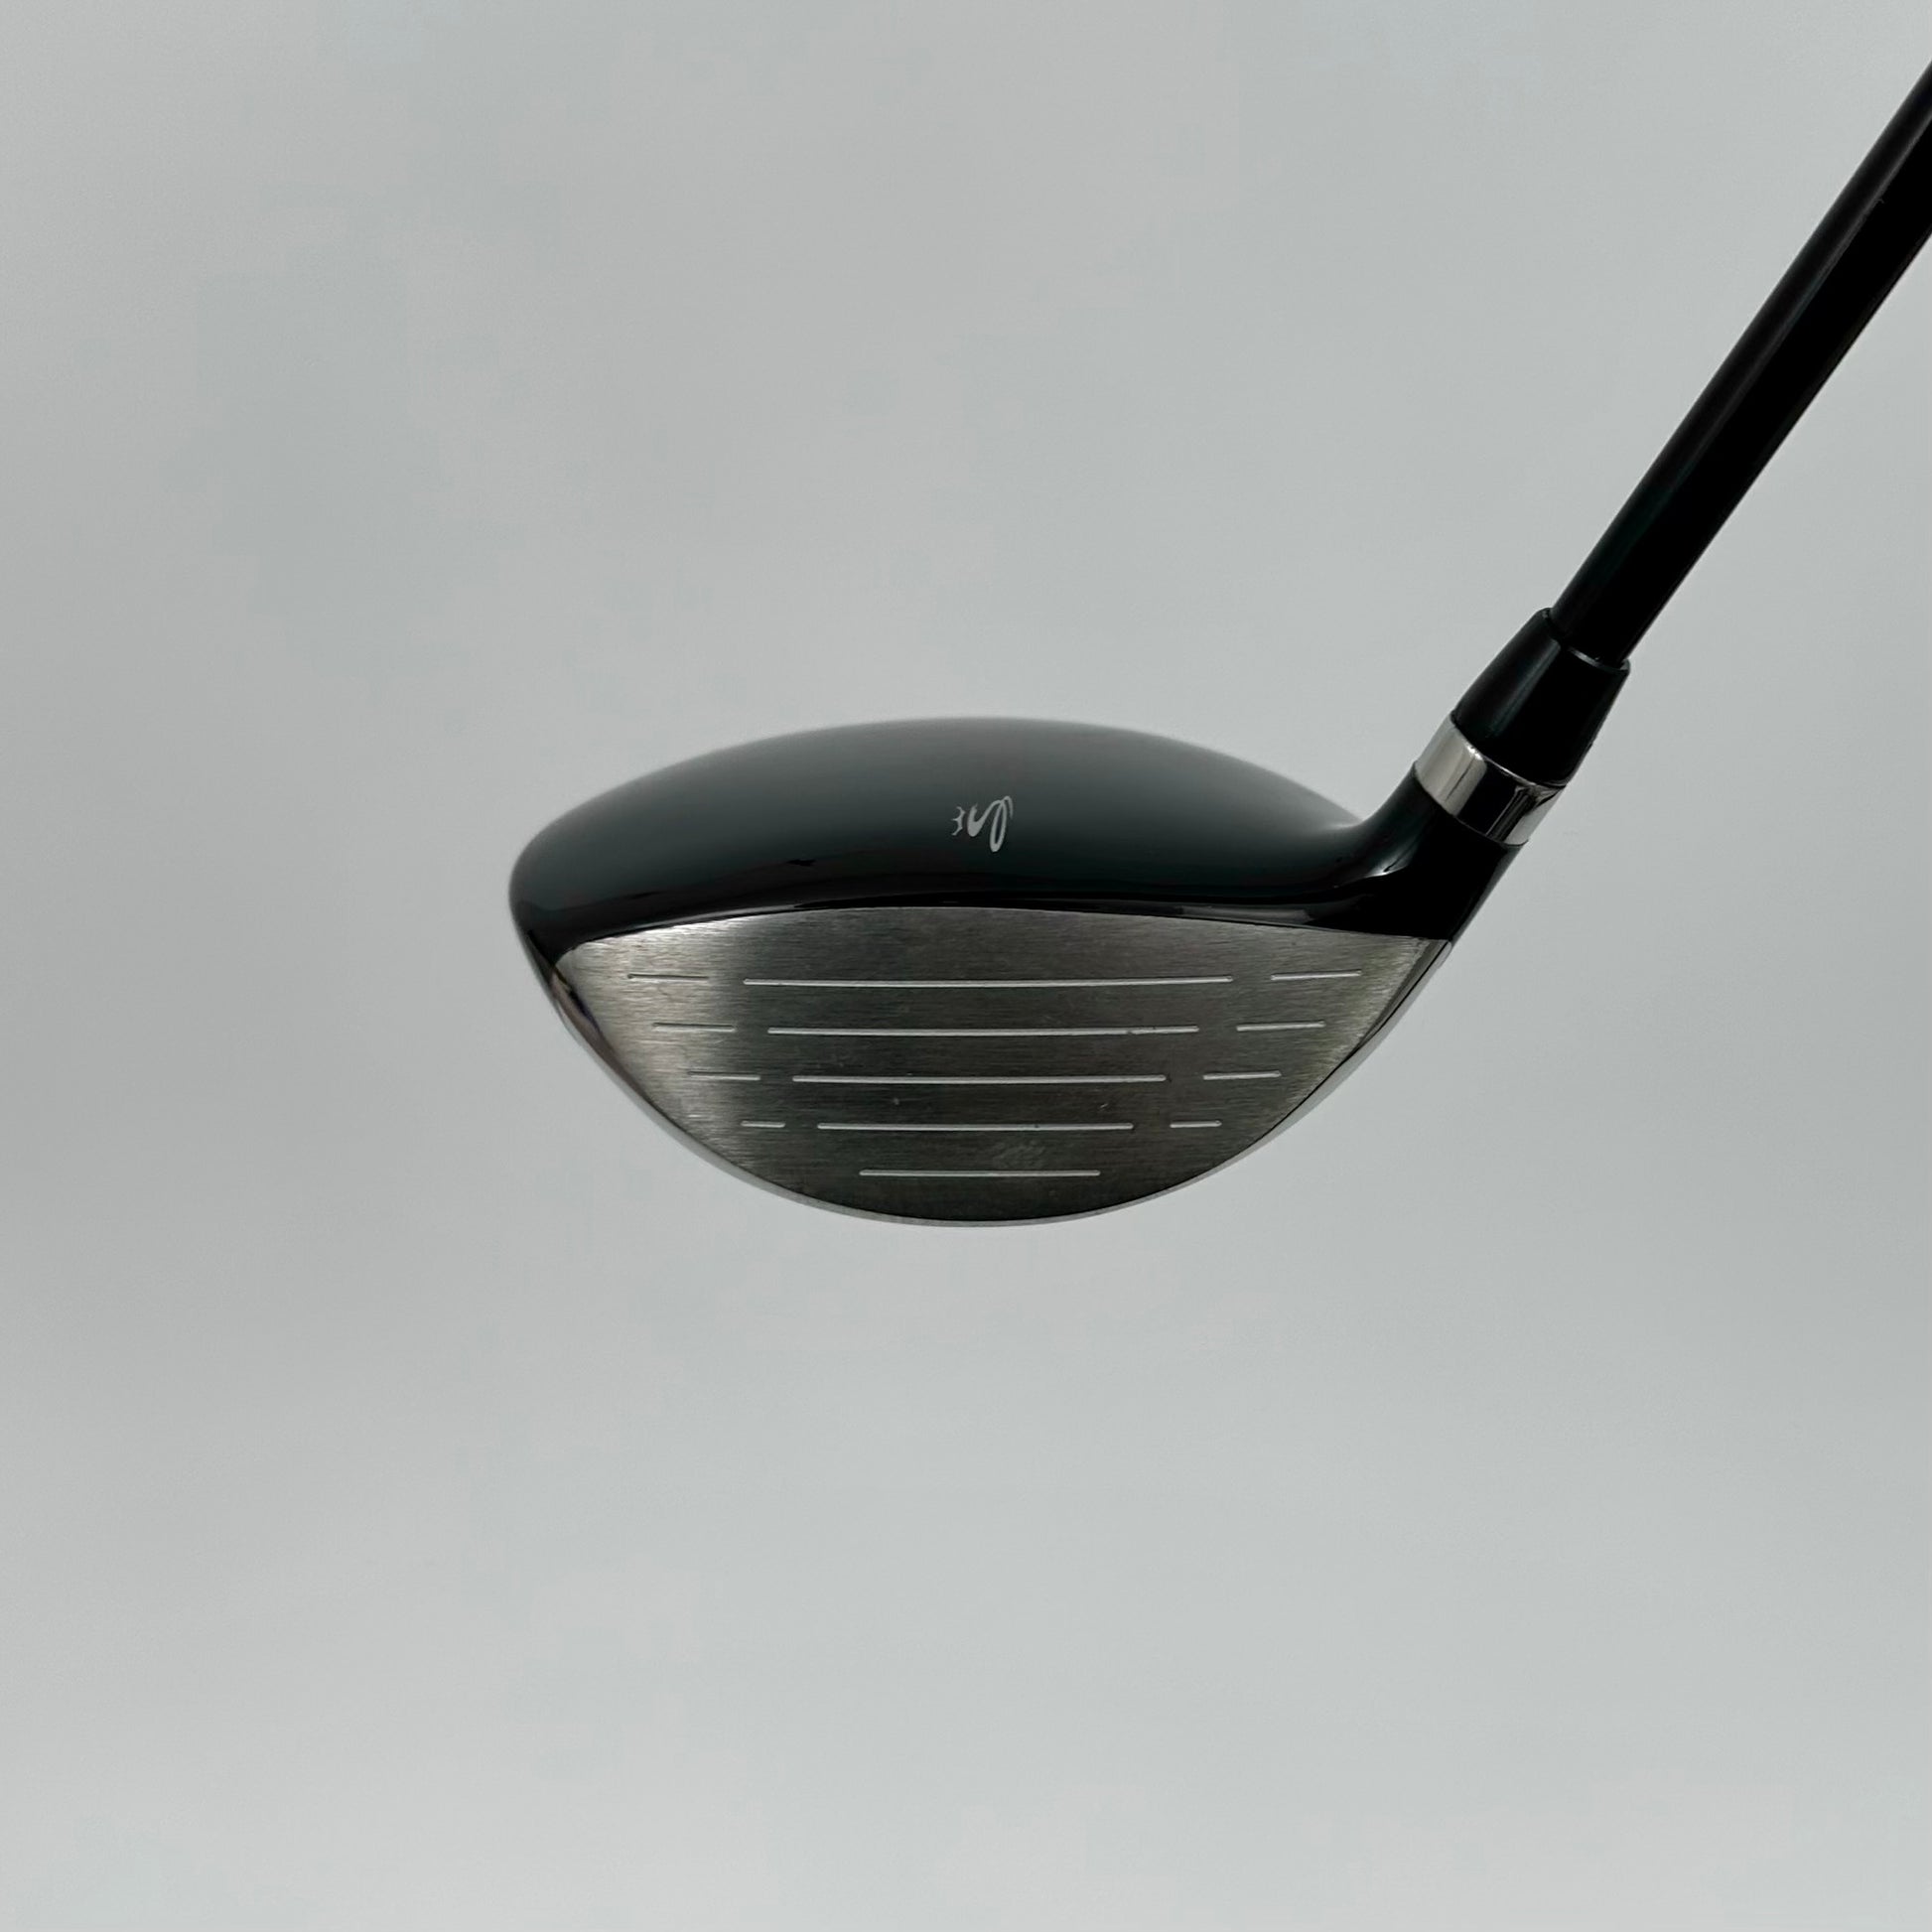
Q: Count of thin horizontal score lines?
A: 13